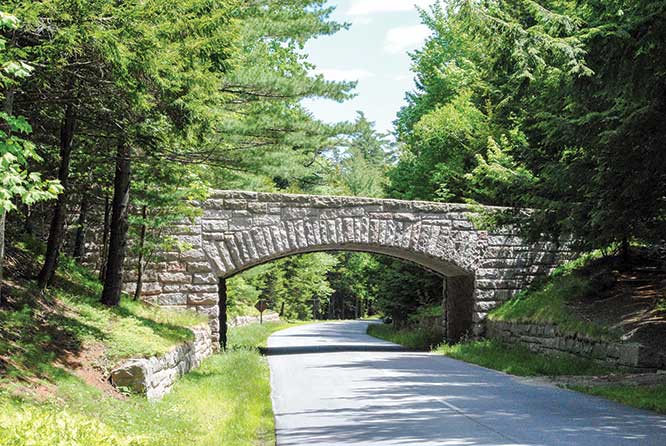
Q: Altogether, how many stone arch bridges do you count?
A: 1